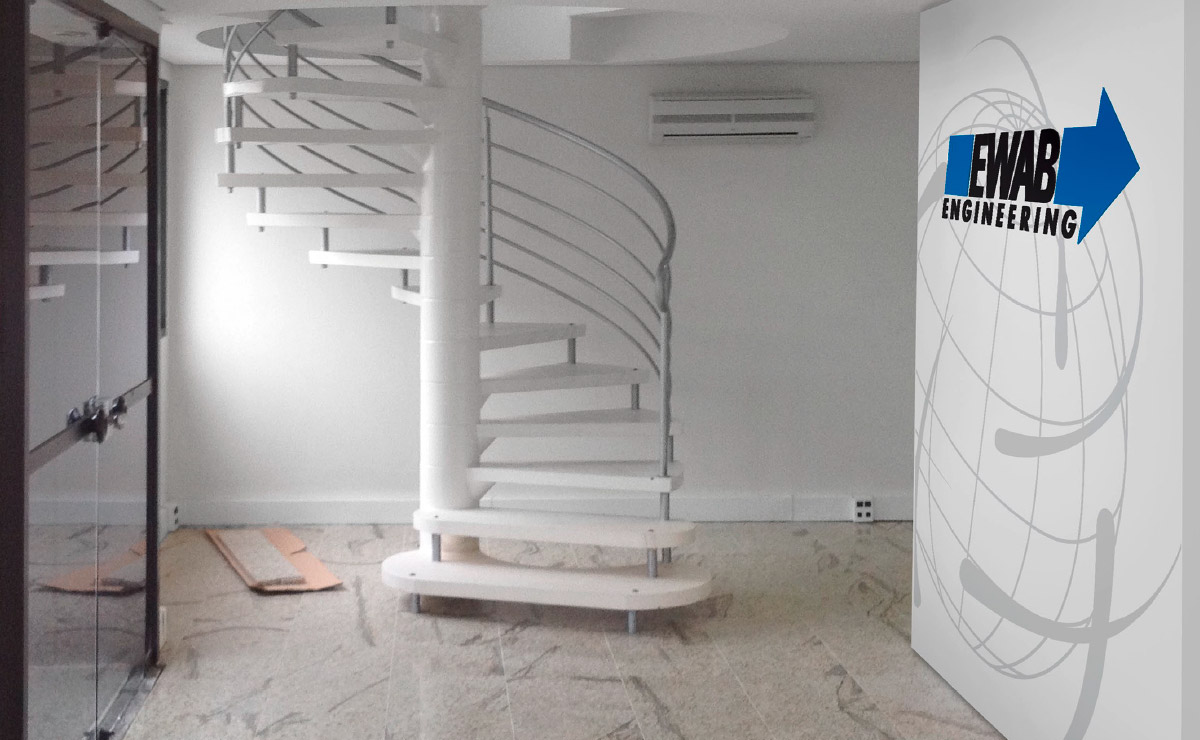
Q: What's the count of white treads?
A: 13